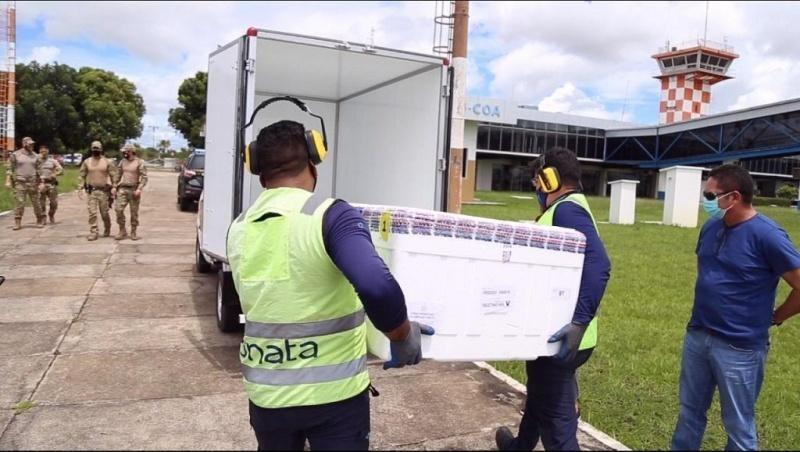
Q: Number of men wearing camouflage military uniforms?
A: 4